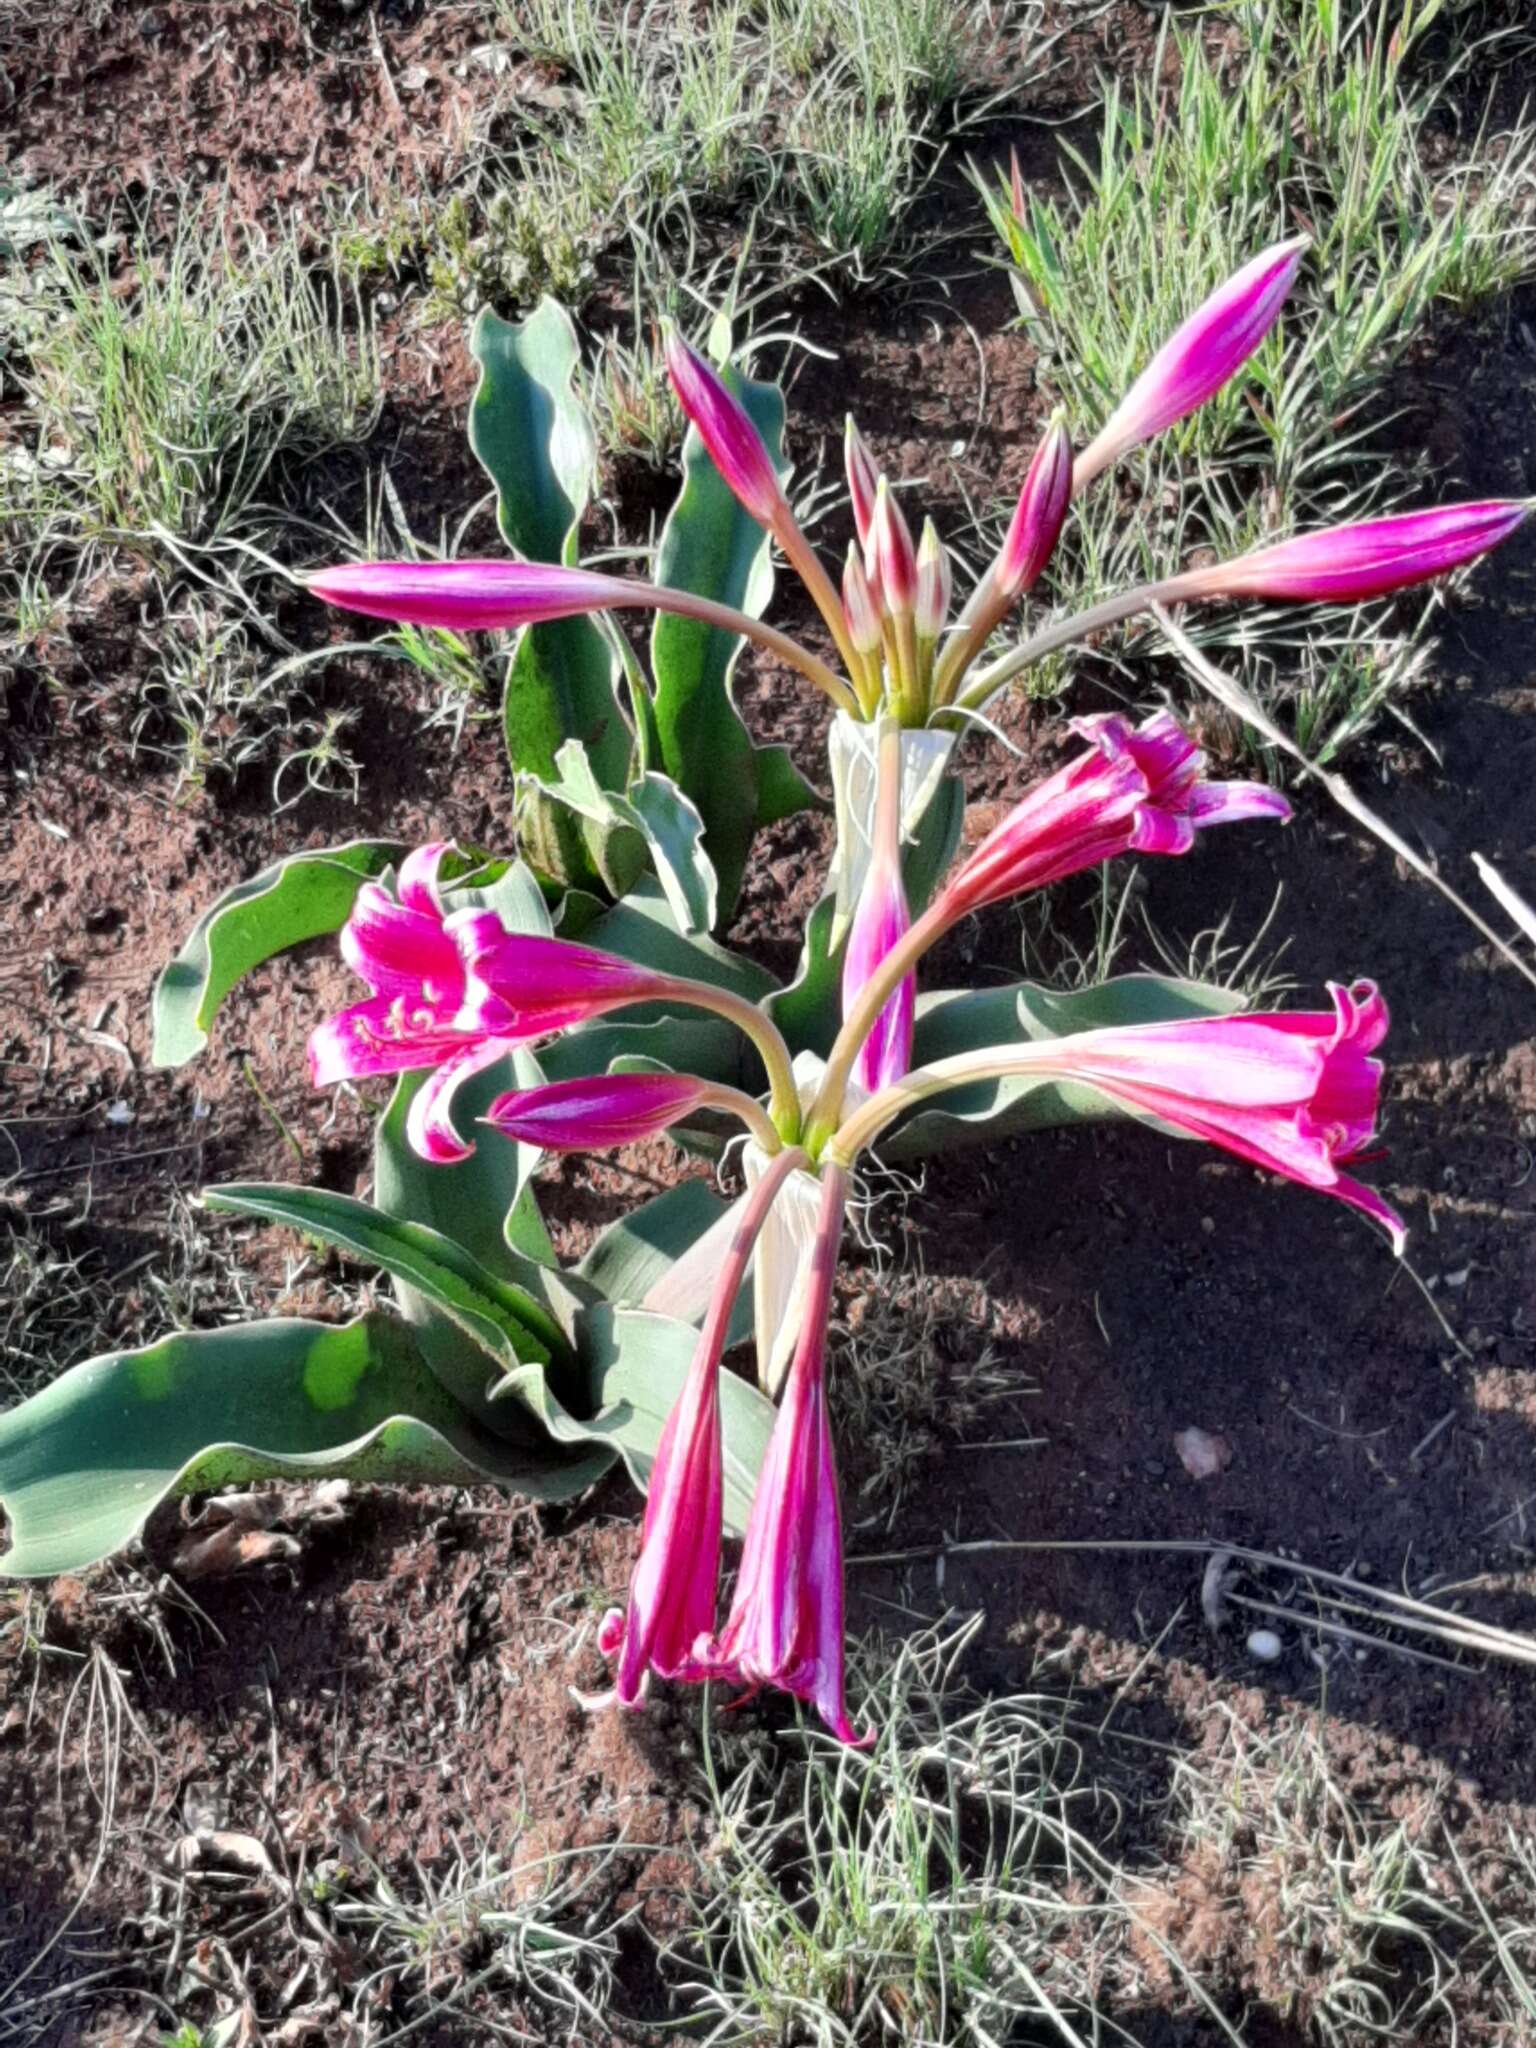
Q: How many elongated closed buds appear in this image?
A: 11